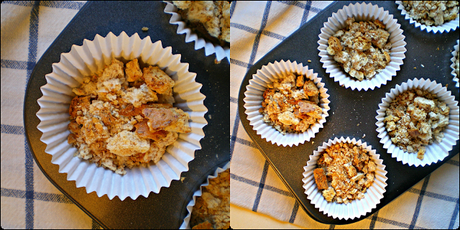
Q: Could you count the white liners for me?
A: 9